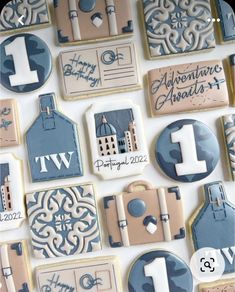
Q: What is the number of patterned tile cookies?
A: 4